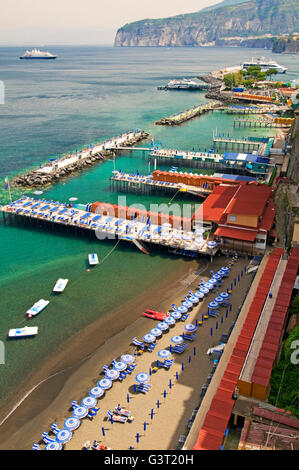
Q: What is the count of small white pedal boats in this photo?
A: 4